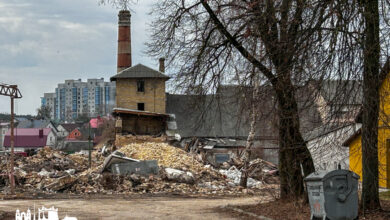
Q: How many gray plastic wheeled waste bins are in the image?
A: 1